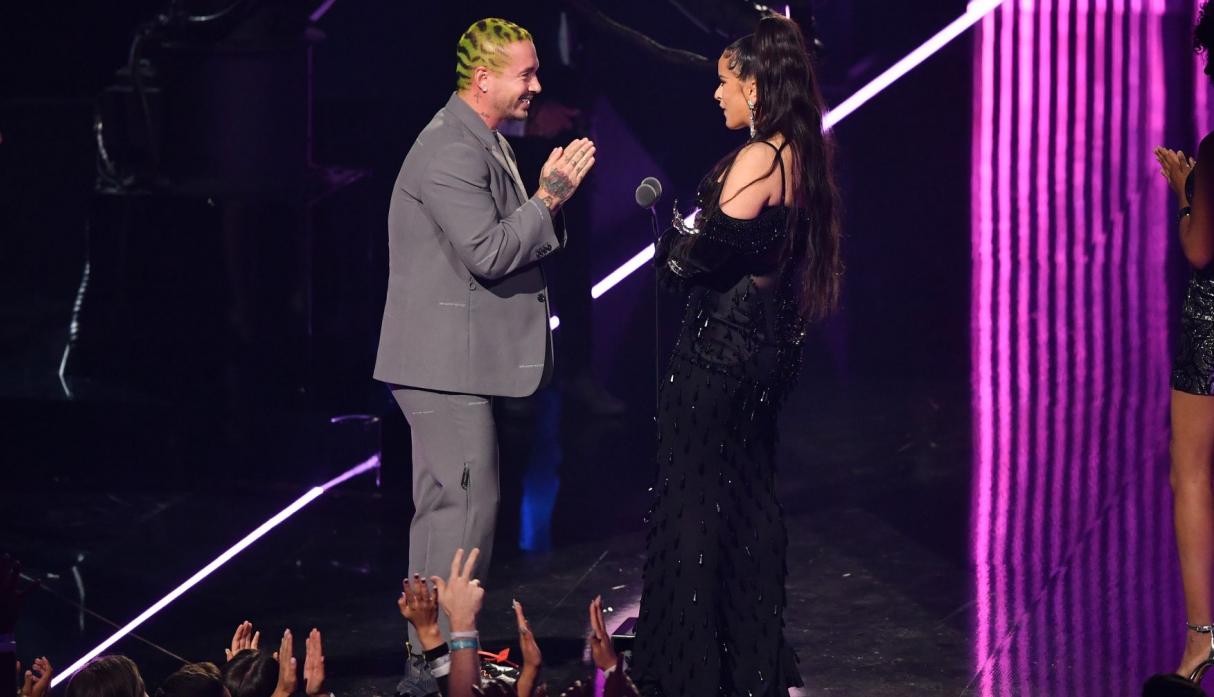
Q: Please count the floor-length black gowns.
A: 1